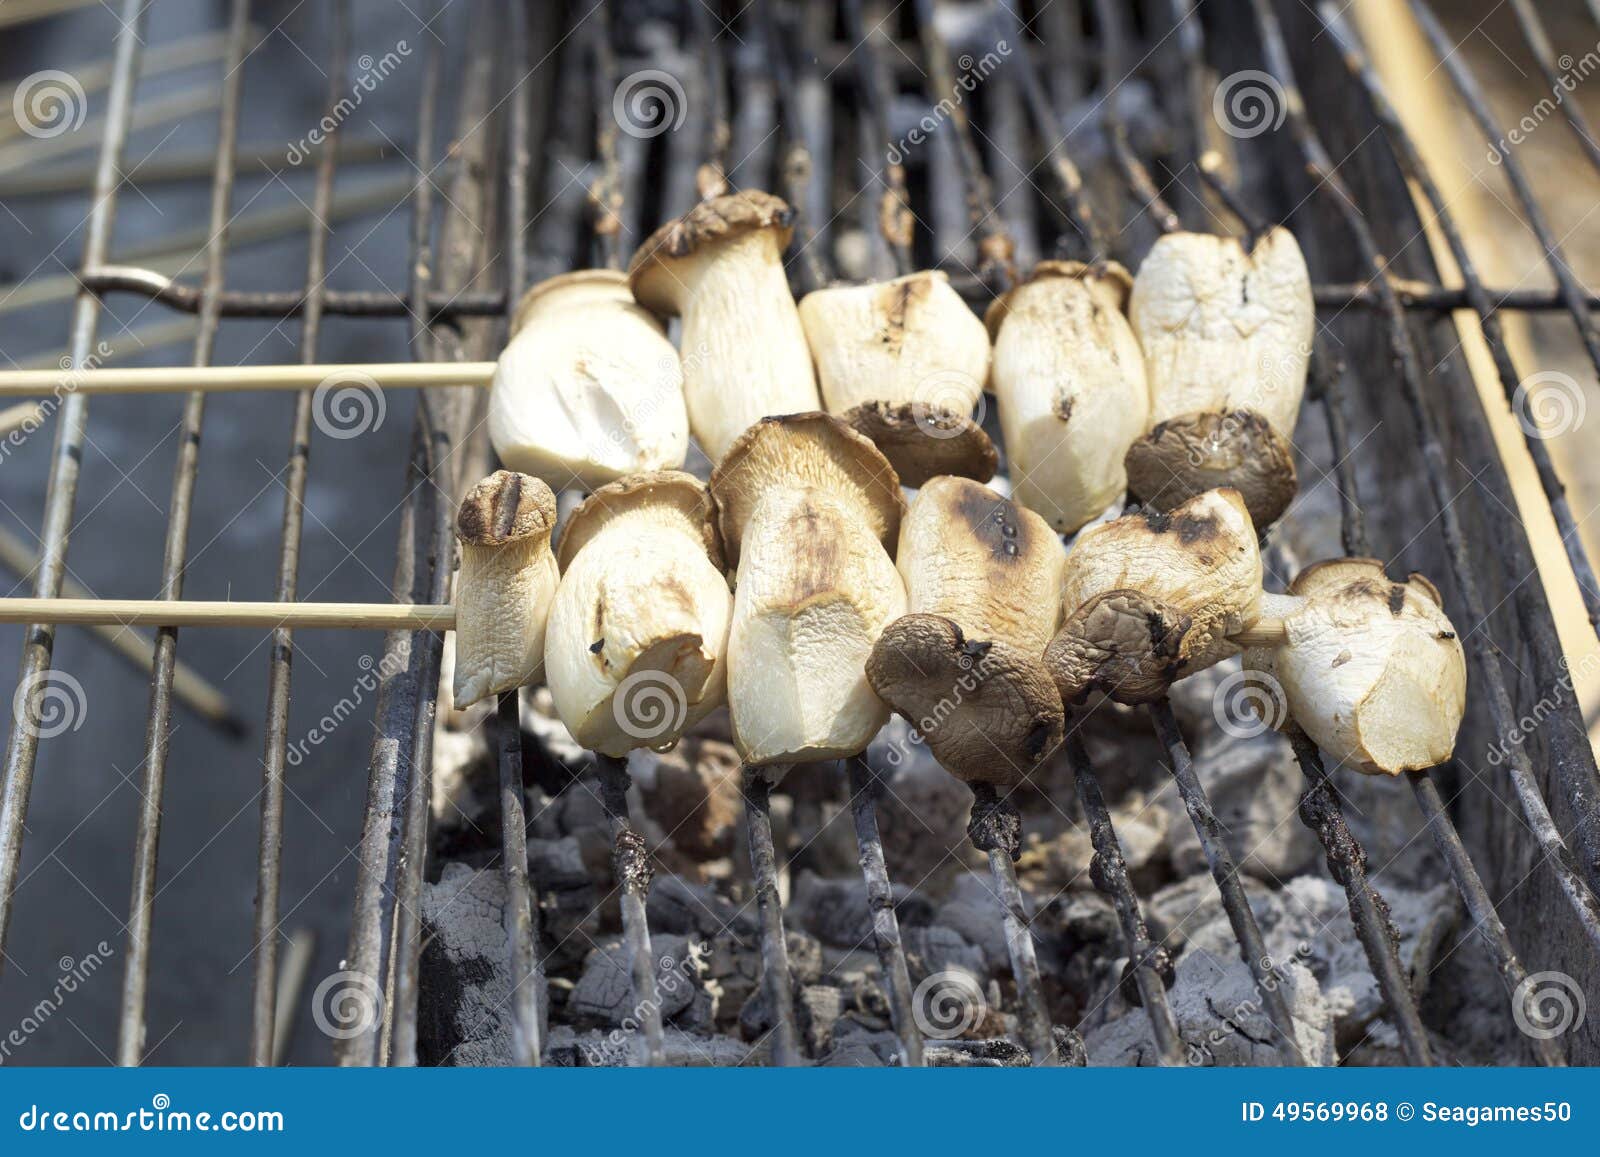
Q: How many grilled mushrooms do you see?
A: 11